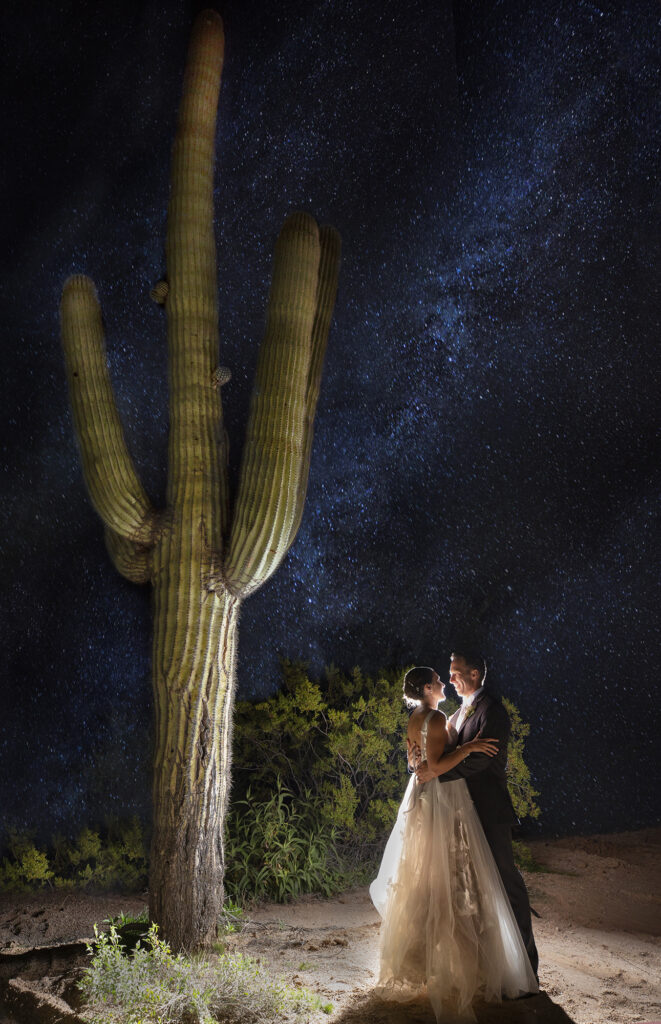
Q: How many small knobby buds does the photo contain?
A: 2